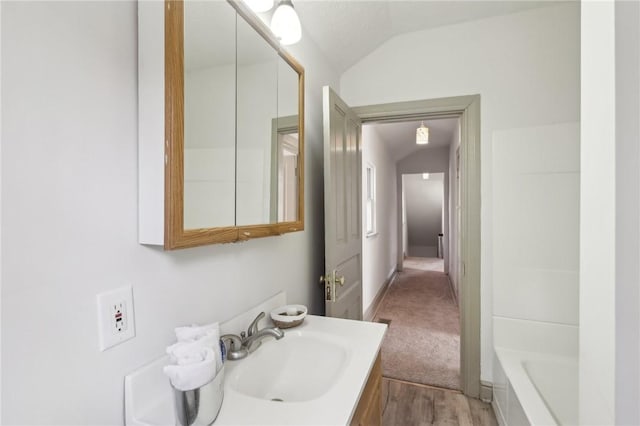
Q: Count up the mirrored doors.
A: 3